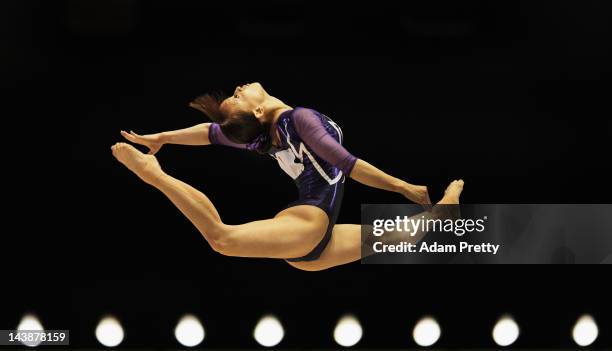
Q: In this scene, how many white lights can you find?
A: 8